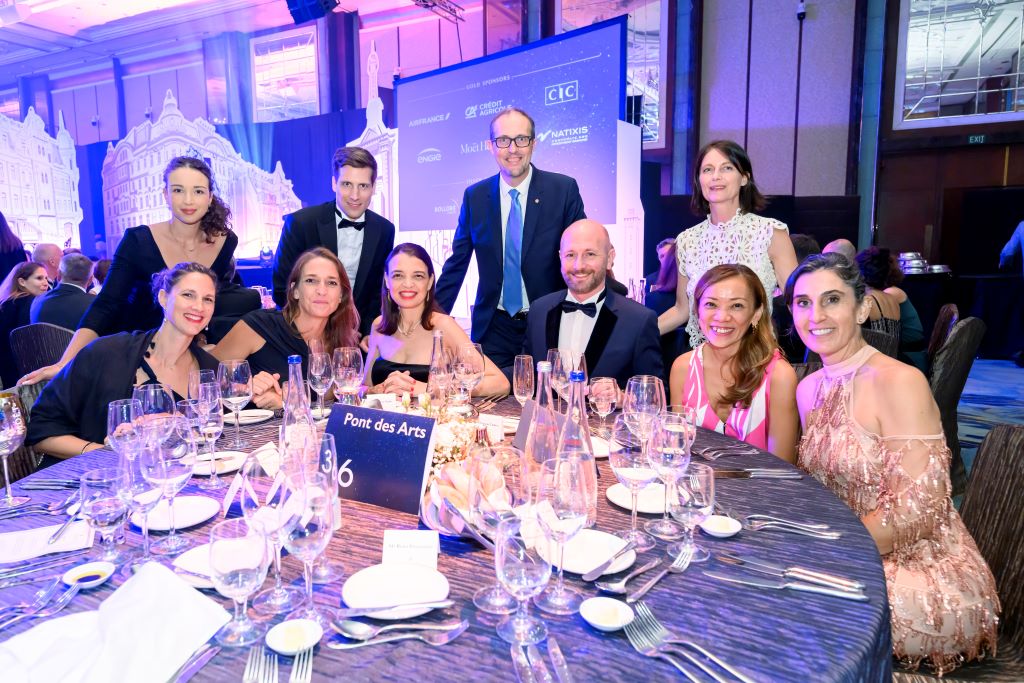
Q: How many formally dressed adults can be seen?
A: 10